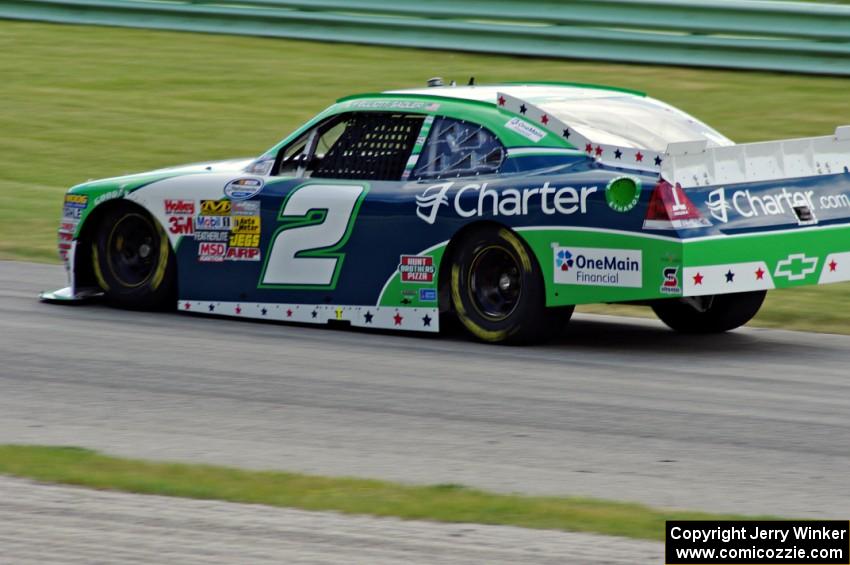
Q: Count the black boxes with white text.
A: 1